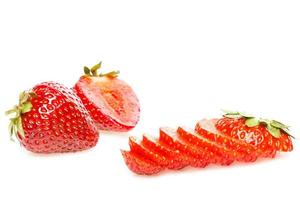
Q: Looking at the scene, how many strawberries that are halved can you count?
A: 1